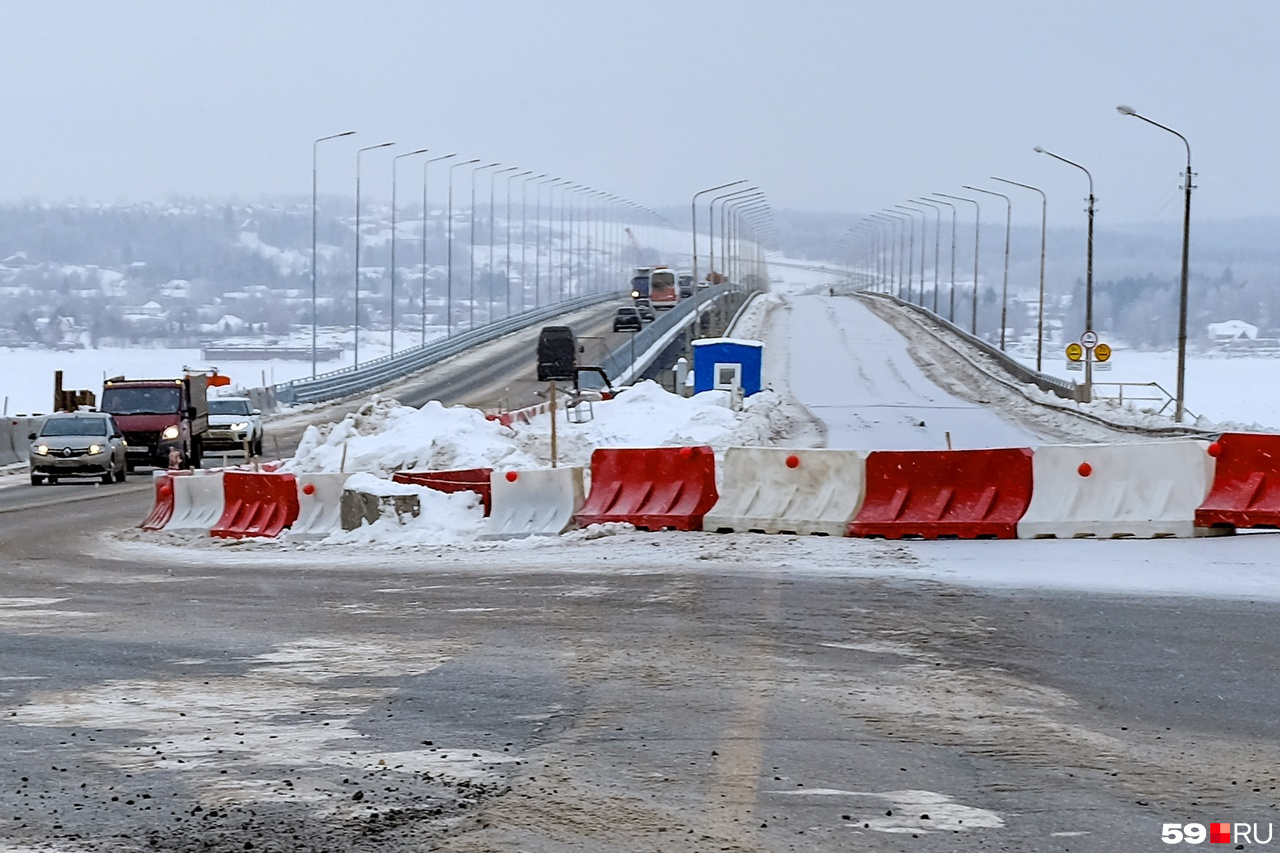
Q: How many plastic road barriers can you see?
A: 11